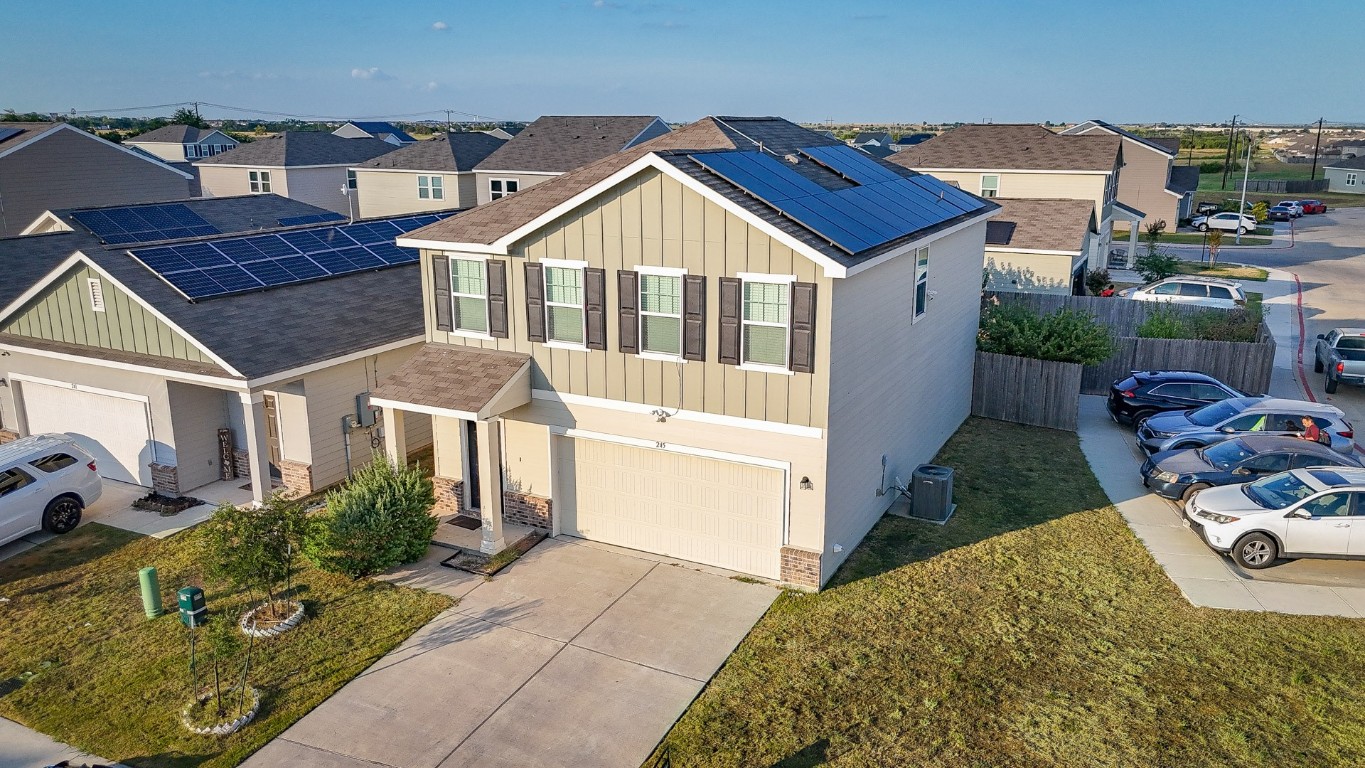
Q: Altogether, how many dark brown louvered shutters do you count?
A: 8